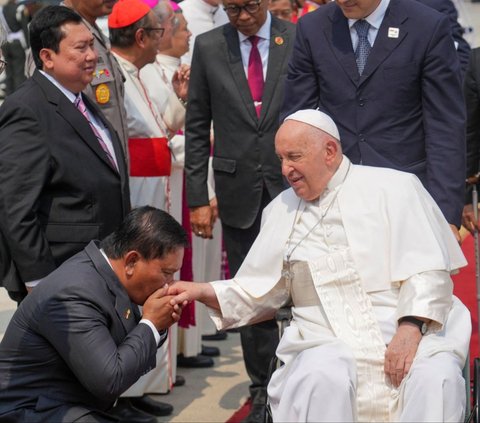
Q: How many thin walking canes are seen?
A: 1